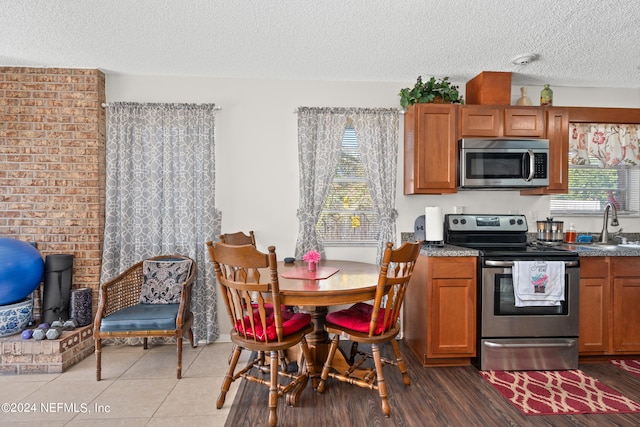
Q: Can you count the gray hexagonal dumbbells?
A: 2